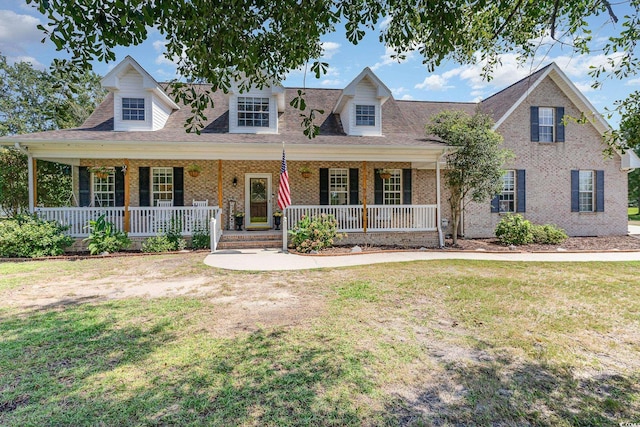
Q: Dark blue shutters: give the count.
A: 14